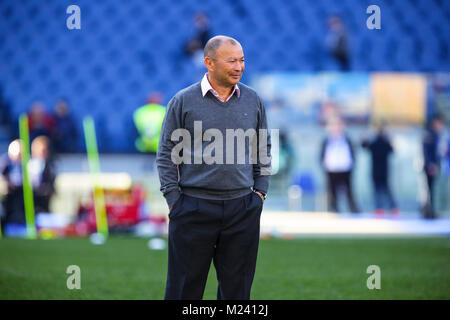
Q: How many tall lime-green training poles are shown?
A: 2